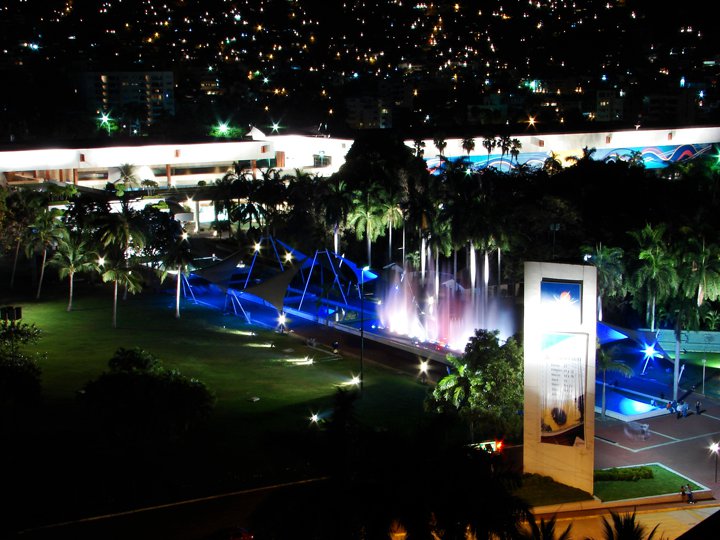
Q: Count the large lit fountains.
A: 1